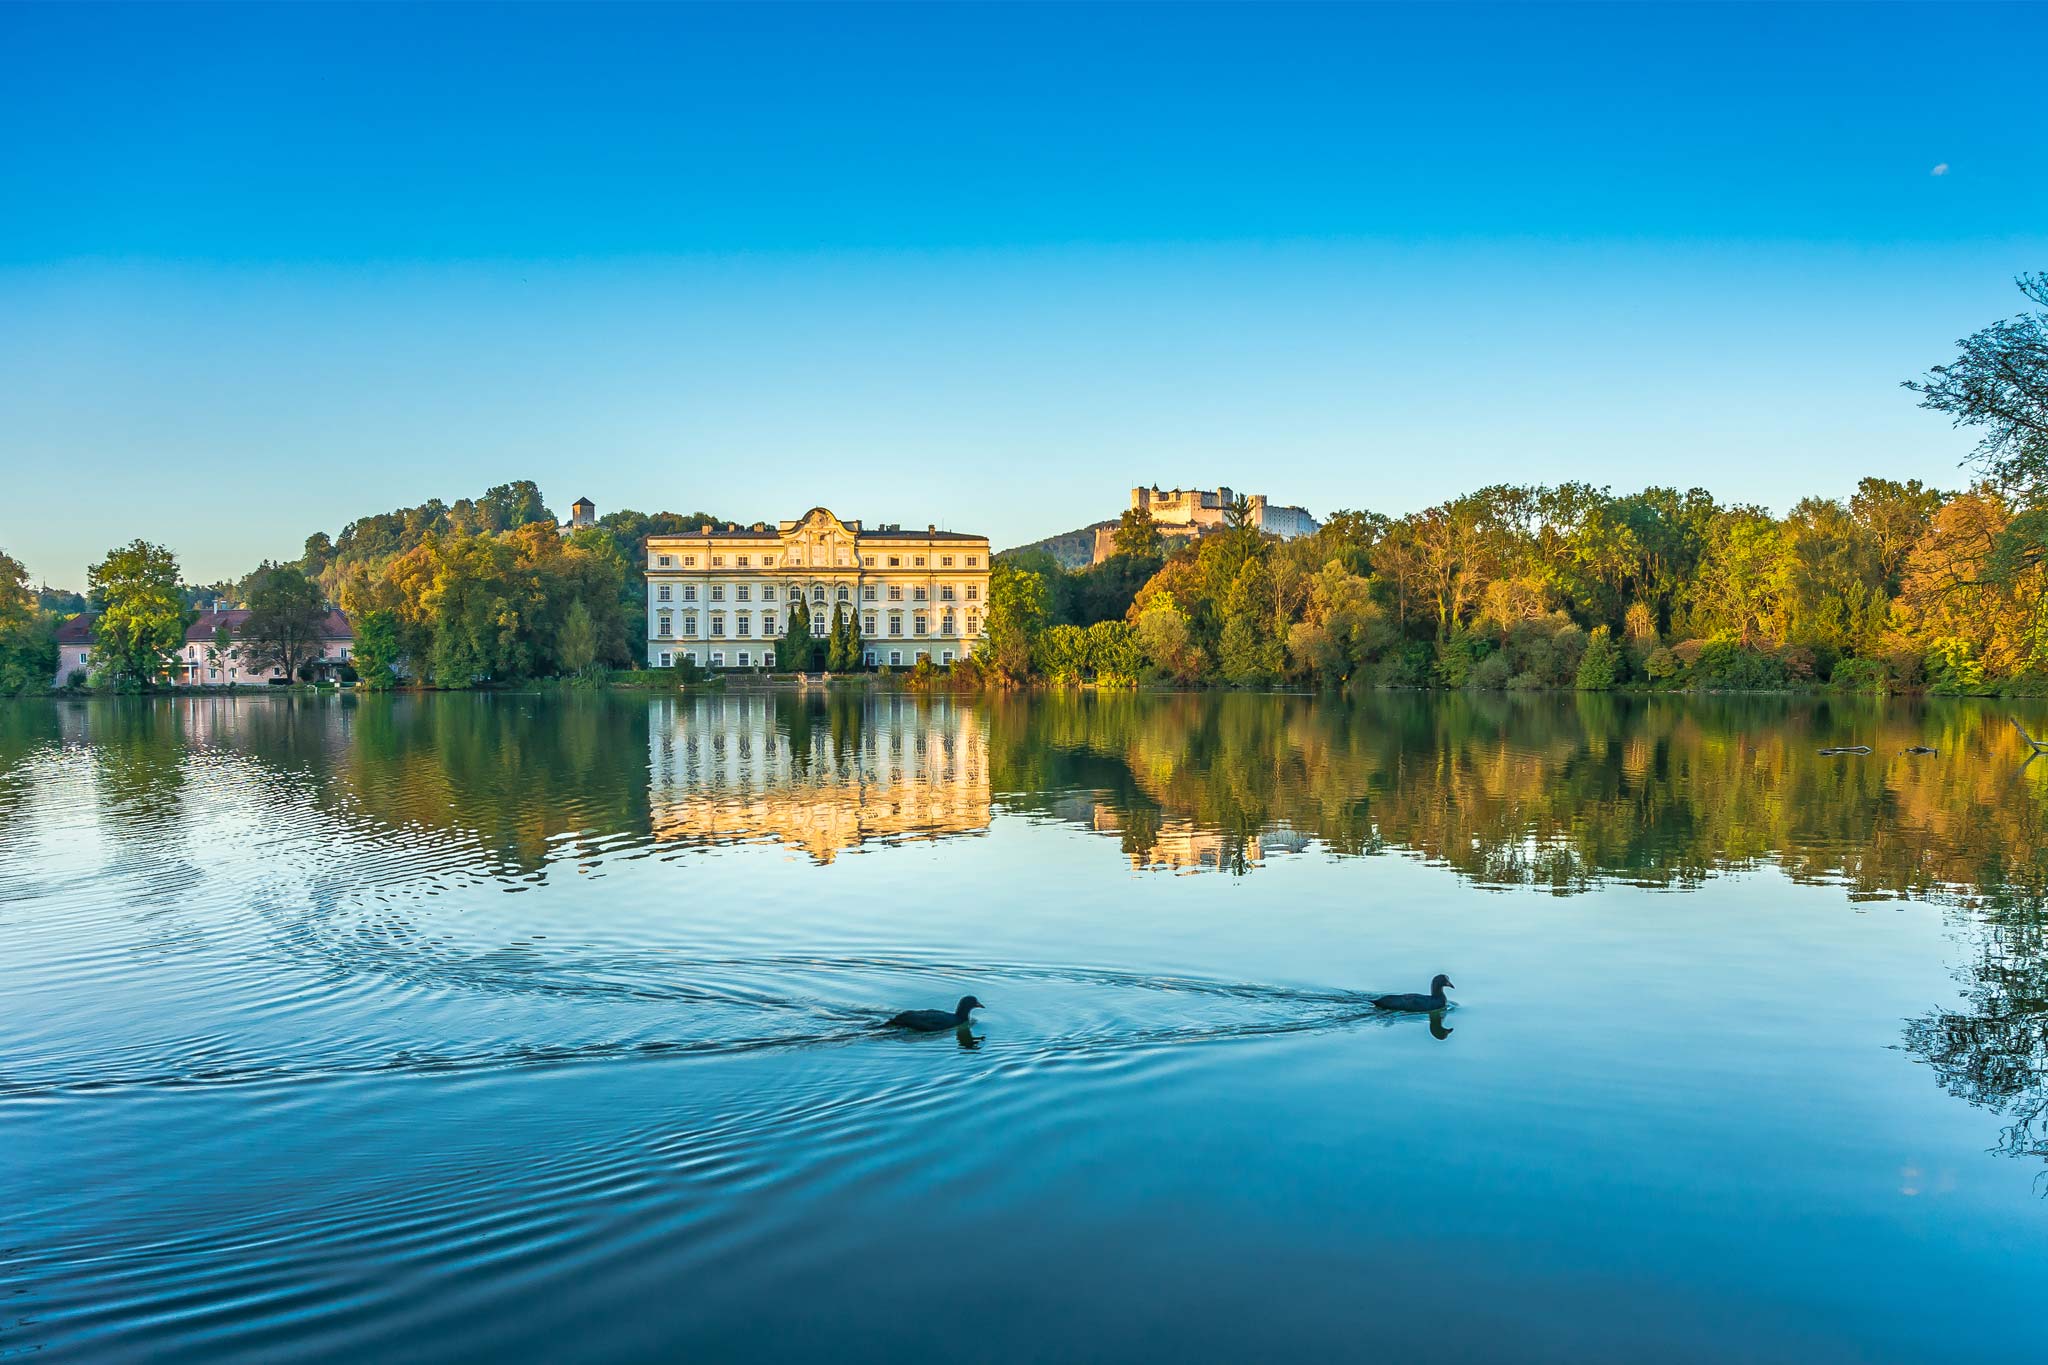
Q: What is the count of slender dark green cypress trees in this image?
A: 4